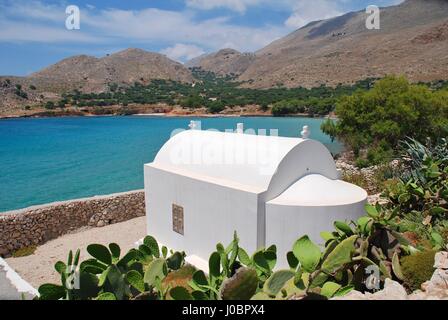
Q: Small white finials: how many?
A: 3